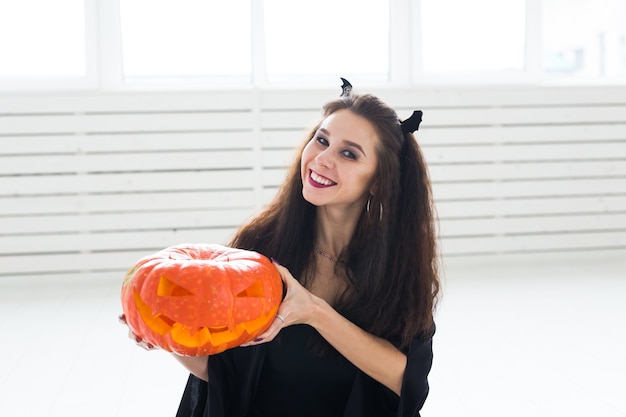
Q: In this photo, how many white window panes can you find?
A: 5